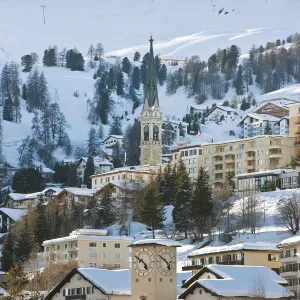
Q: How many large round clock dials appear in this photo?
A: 2